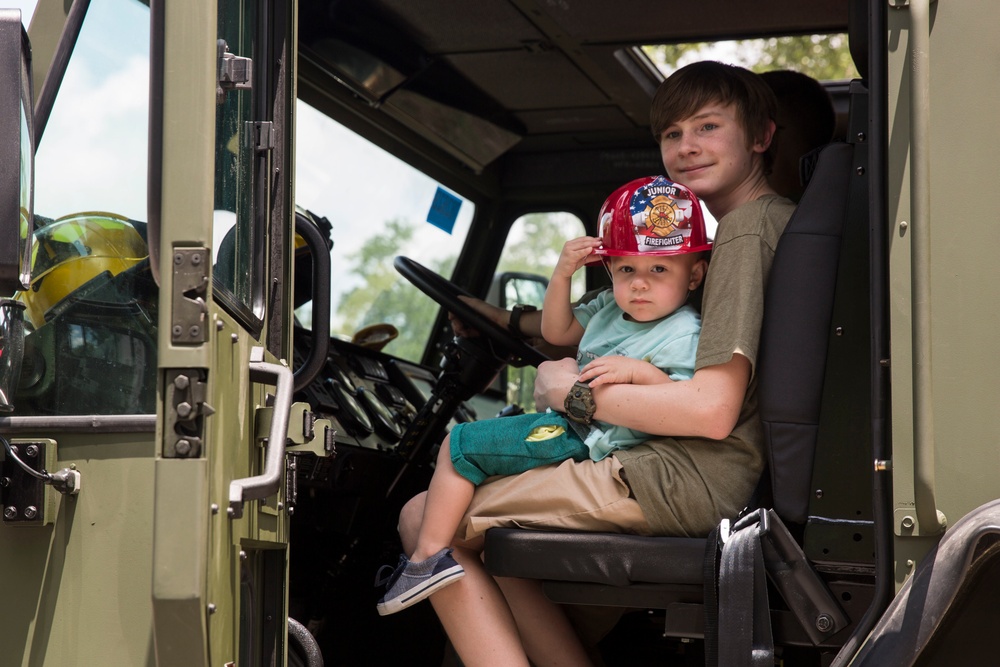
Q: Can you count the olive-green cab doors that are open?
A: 1